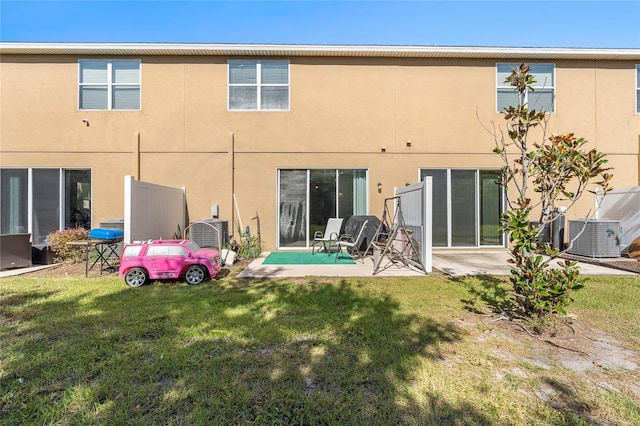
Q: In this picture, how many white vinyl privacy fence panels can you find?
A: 3